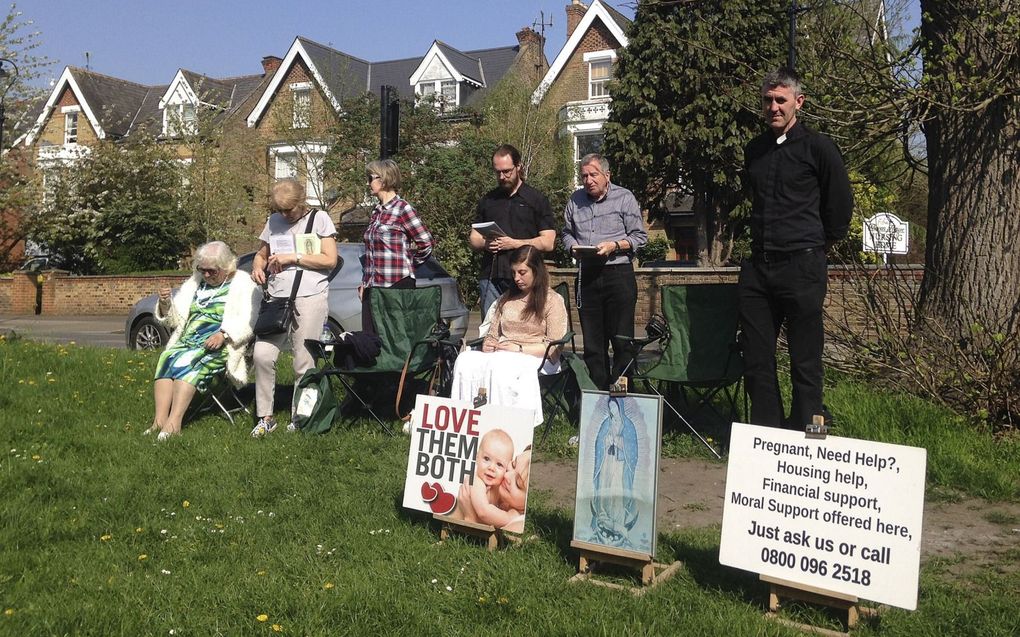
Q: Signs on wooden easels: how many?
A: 3